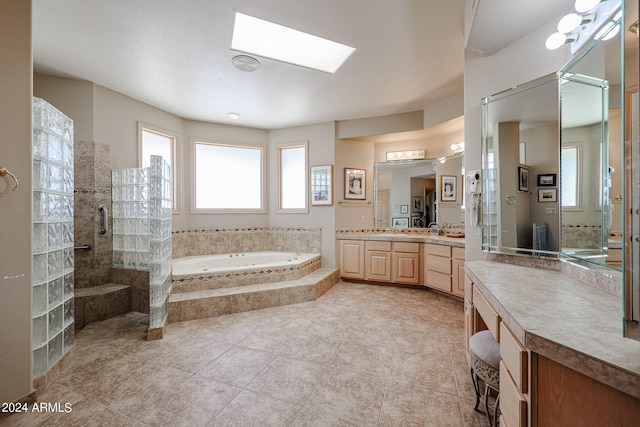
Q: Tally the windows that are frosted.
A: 3